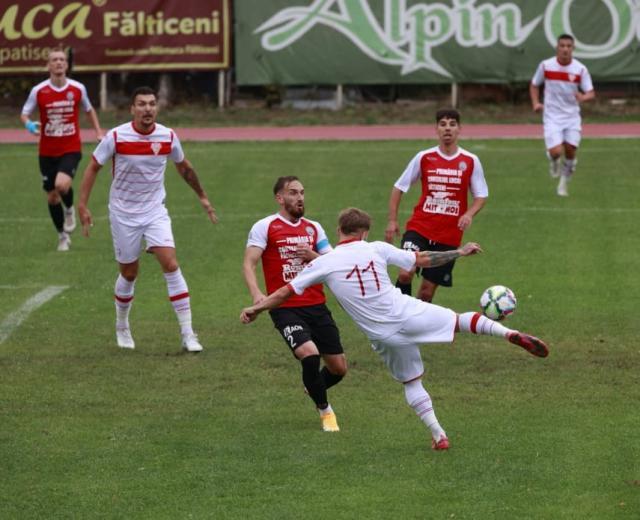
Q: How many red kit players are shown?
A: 3